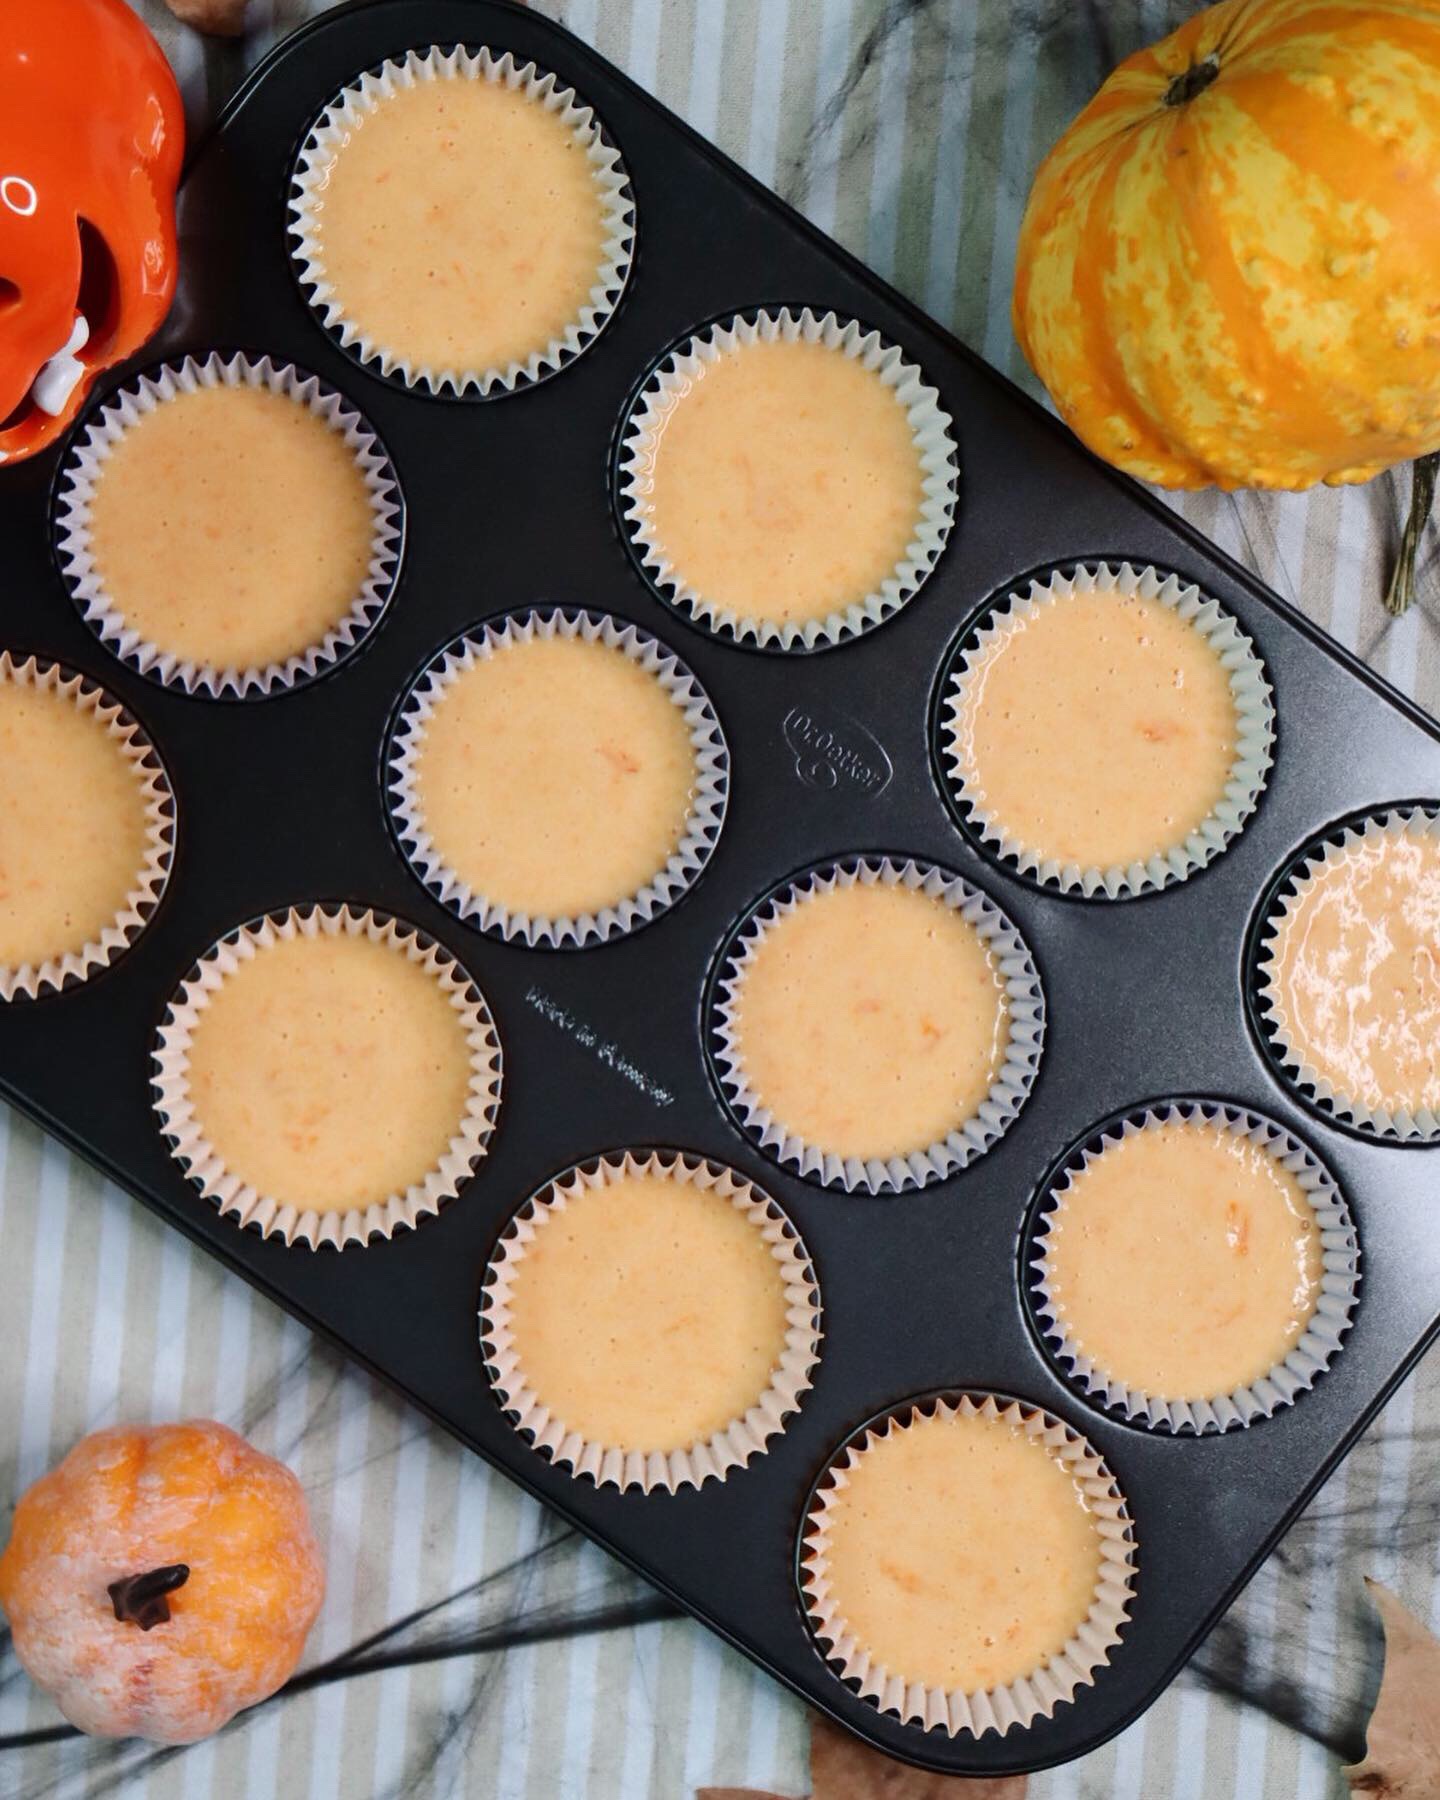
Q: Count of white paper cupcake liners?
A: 12